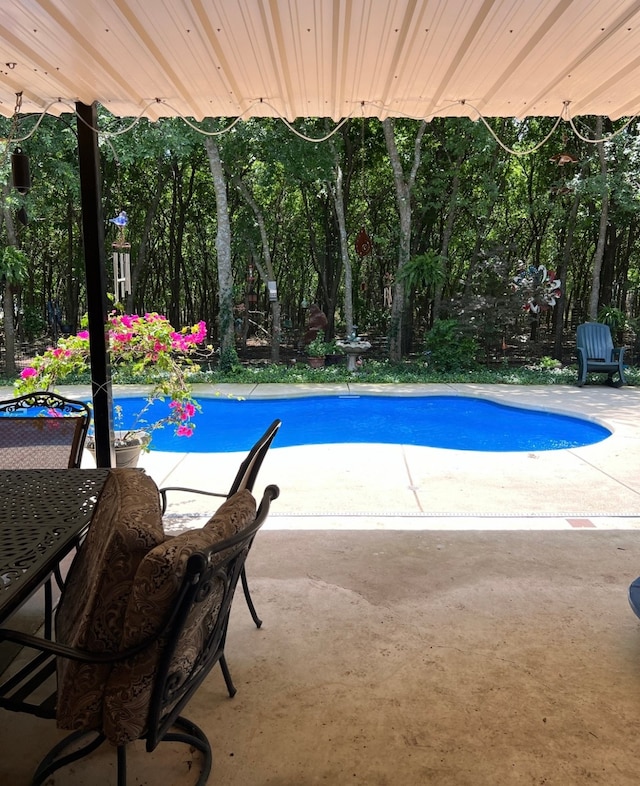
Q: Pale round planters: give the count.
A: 1